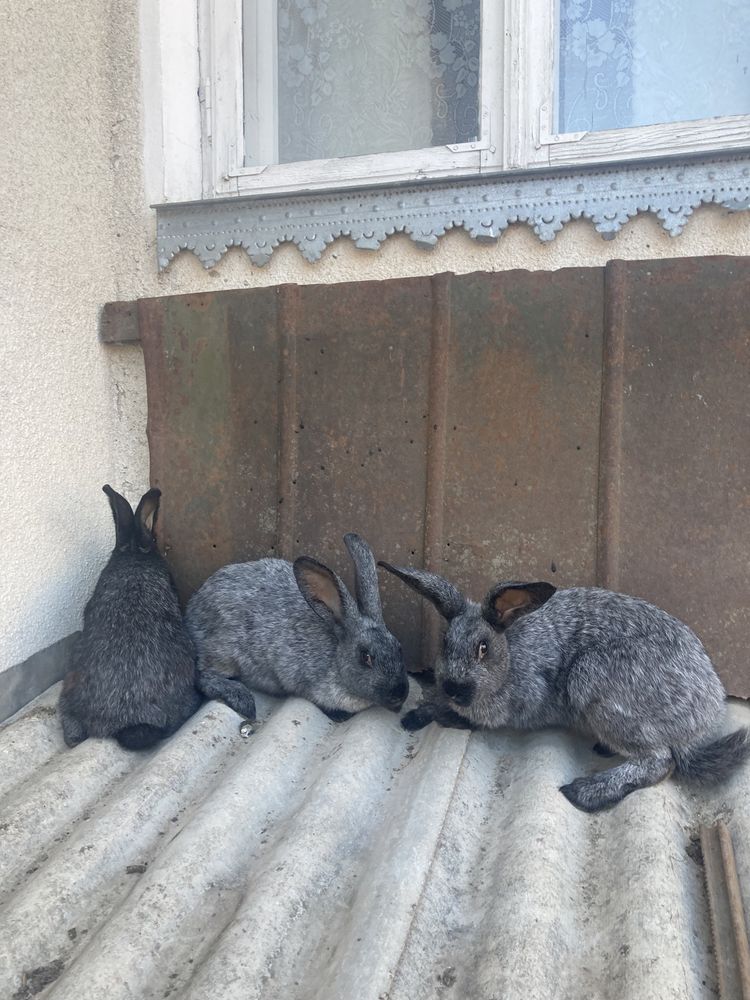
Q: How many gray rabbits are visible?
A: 3